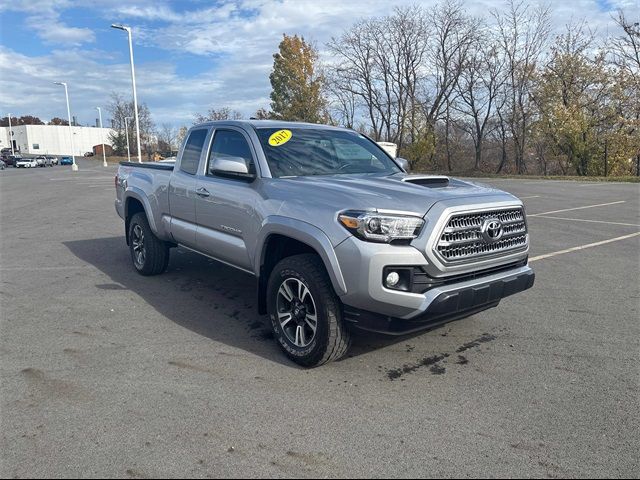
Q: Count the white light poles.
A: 5